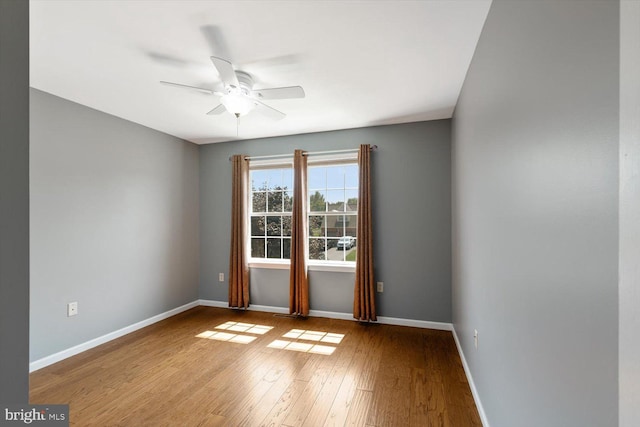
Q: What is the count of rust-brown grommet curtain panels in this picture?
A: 3